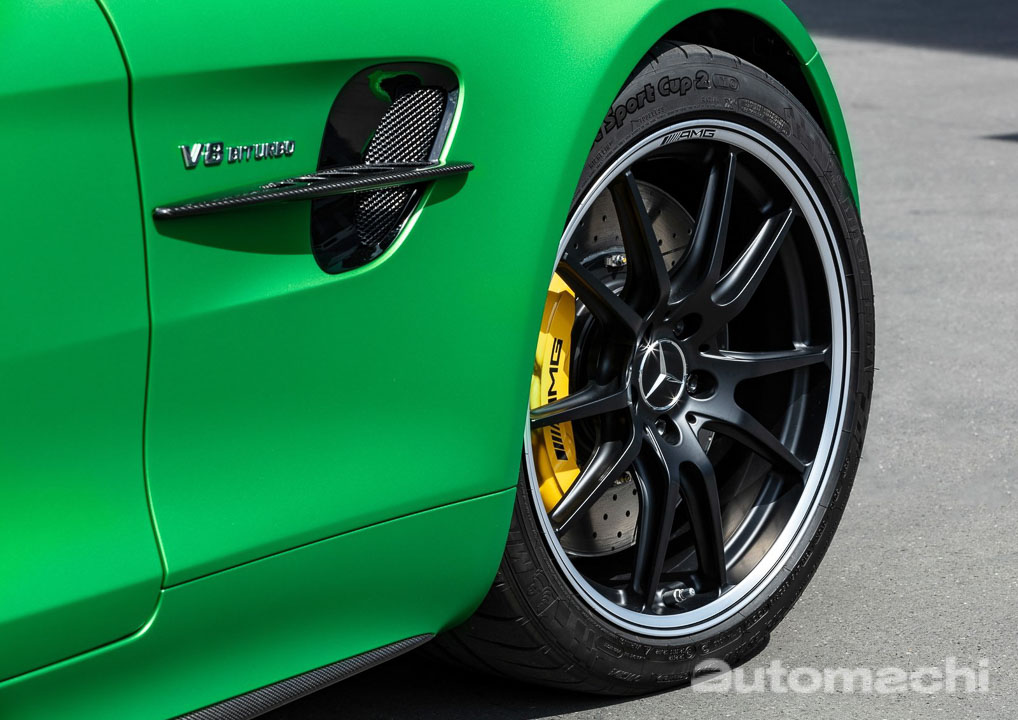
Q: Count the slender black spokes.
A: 10